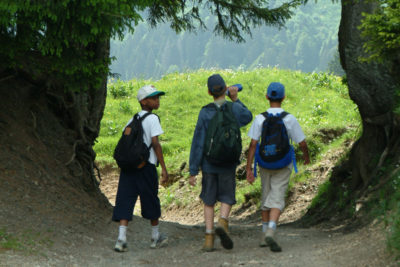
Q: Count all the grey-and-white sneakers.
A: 2